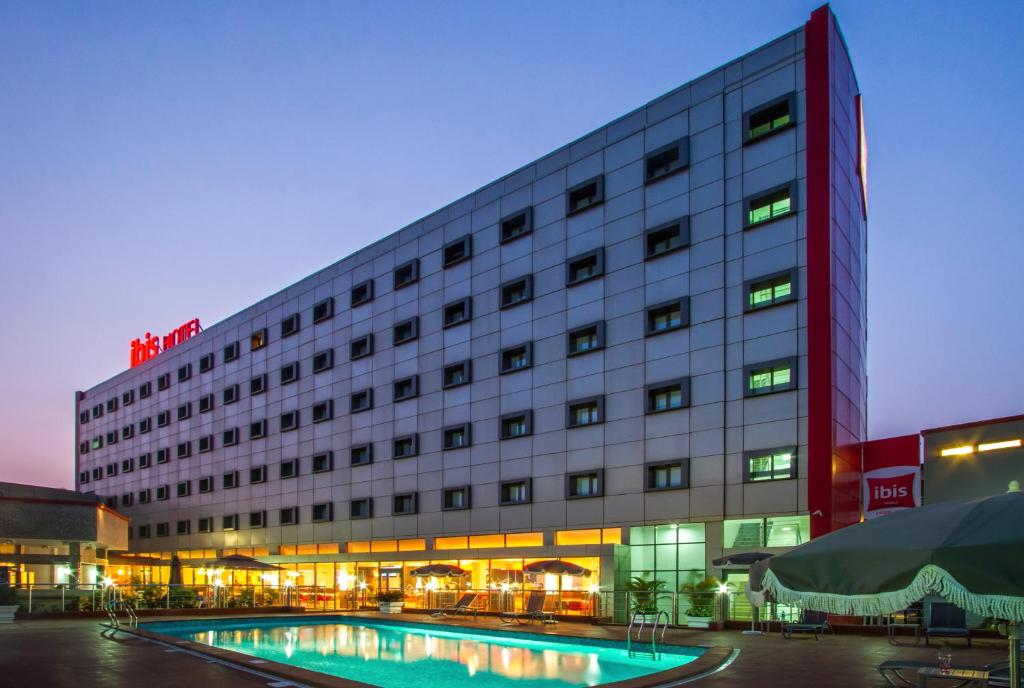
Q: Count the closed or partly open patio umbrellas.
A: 1